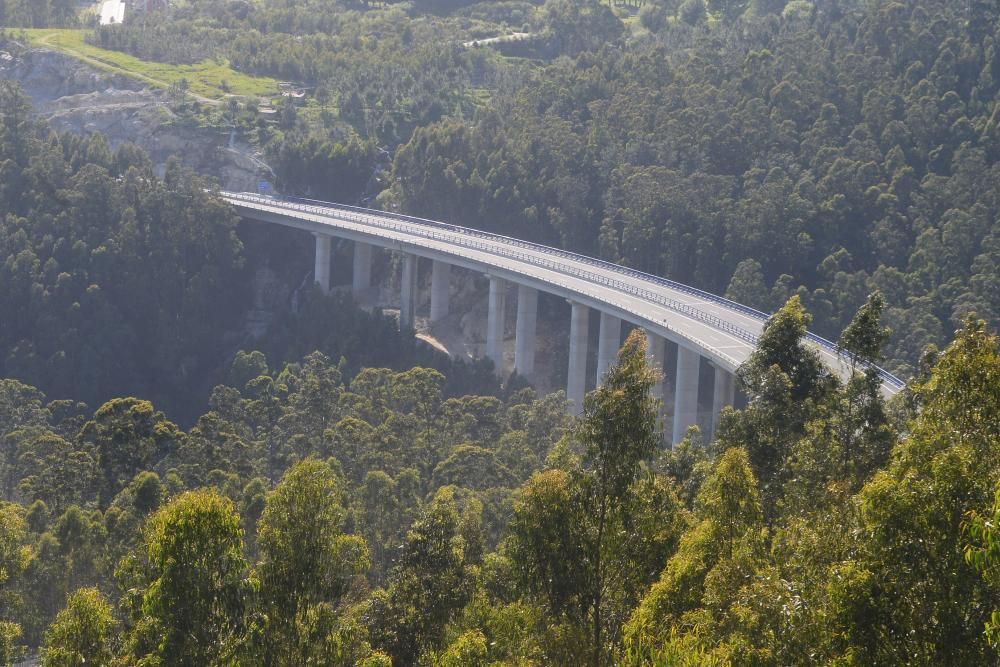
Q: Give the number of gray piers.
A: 11